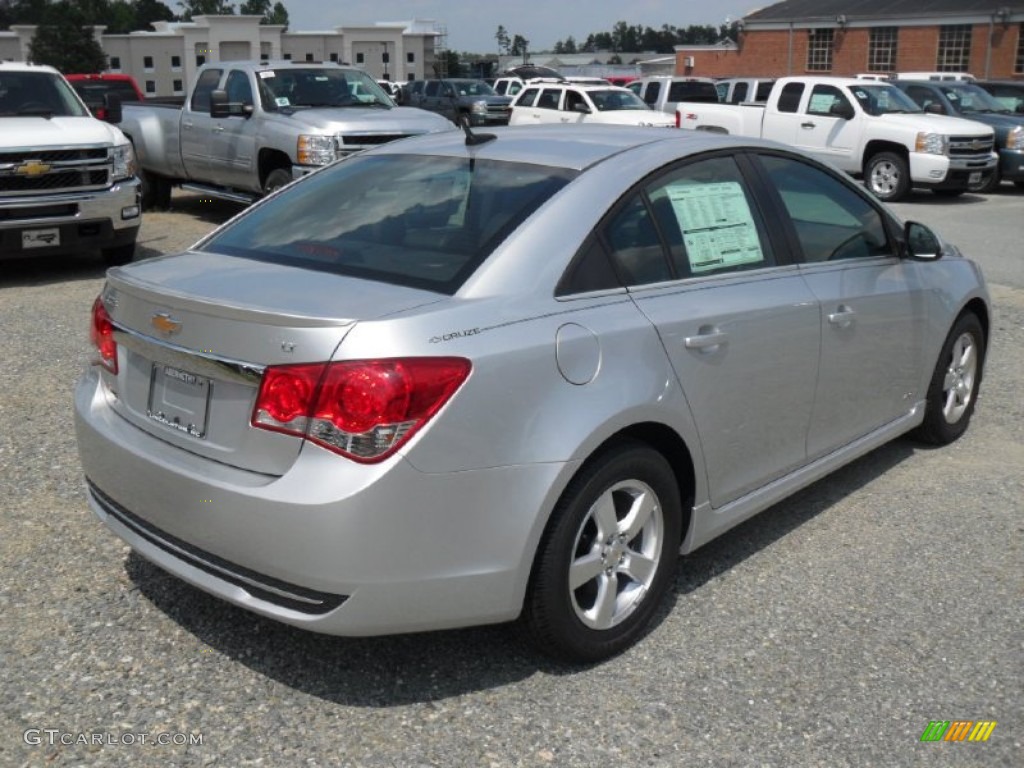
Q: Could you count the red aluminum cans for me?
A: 0